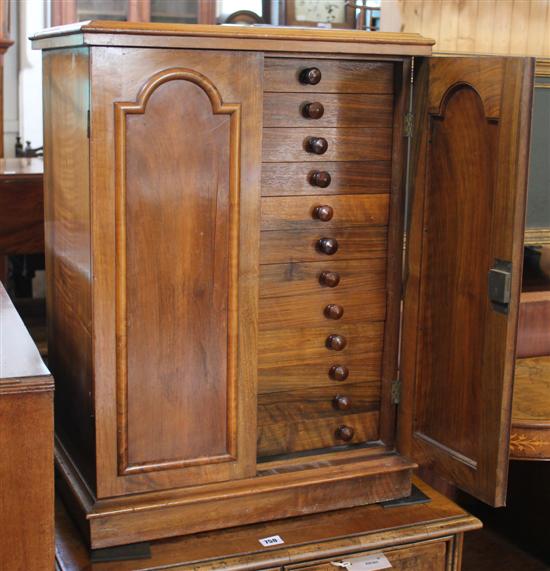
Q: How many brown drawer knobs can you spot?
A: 12